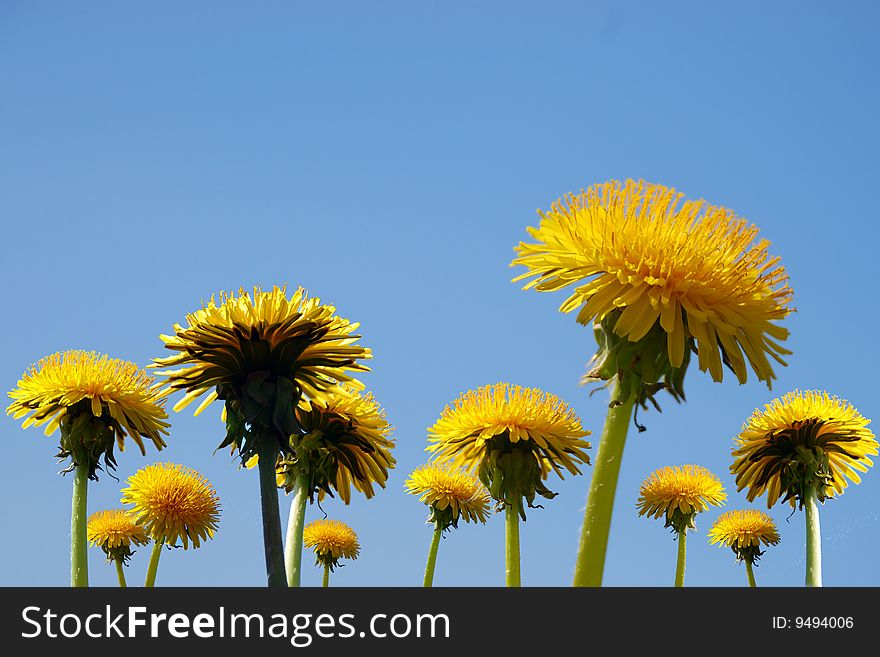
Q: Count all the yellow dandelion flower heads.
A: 12